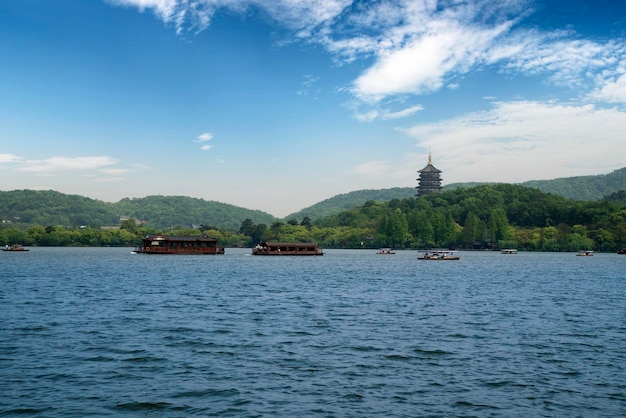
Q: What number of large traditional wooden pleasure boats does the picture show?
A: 2